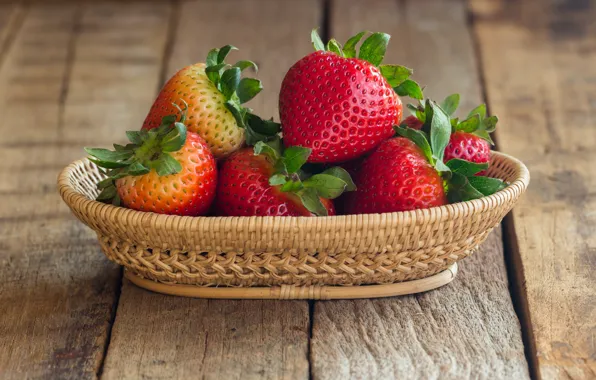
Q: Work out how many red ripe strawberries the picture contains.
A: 4